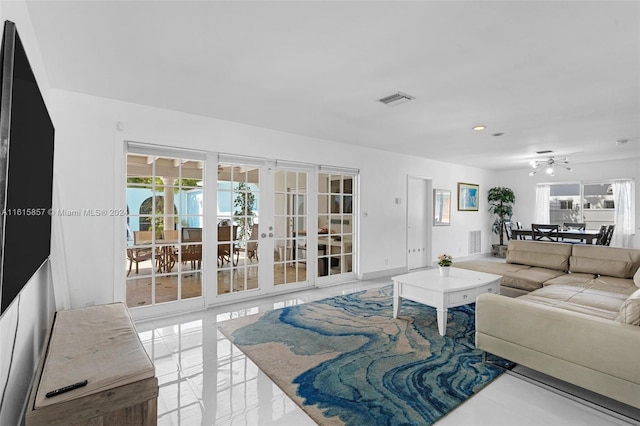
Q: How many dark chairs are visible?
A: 6